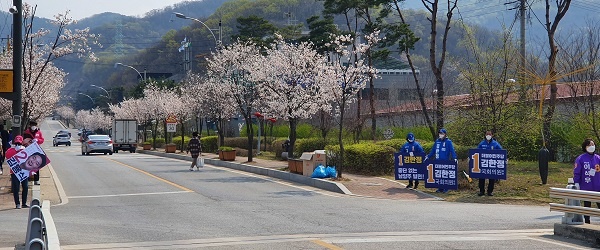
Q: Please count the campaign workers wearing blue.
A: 3